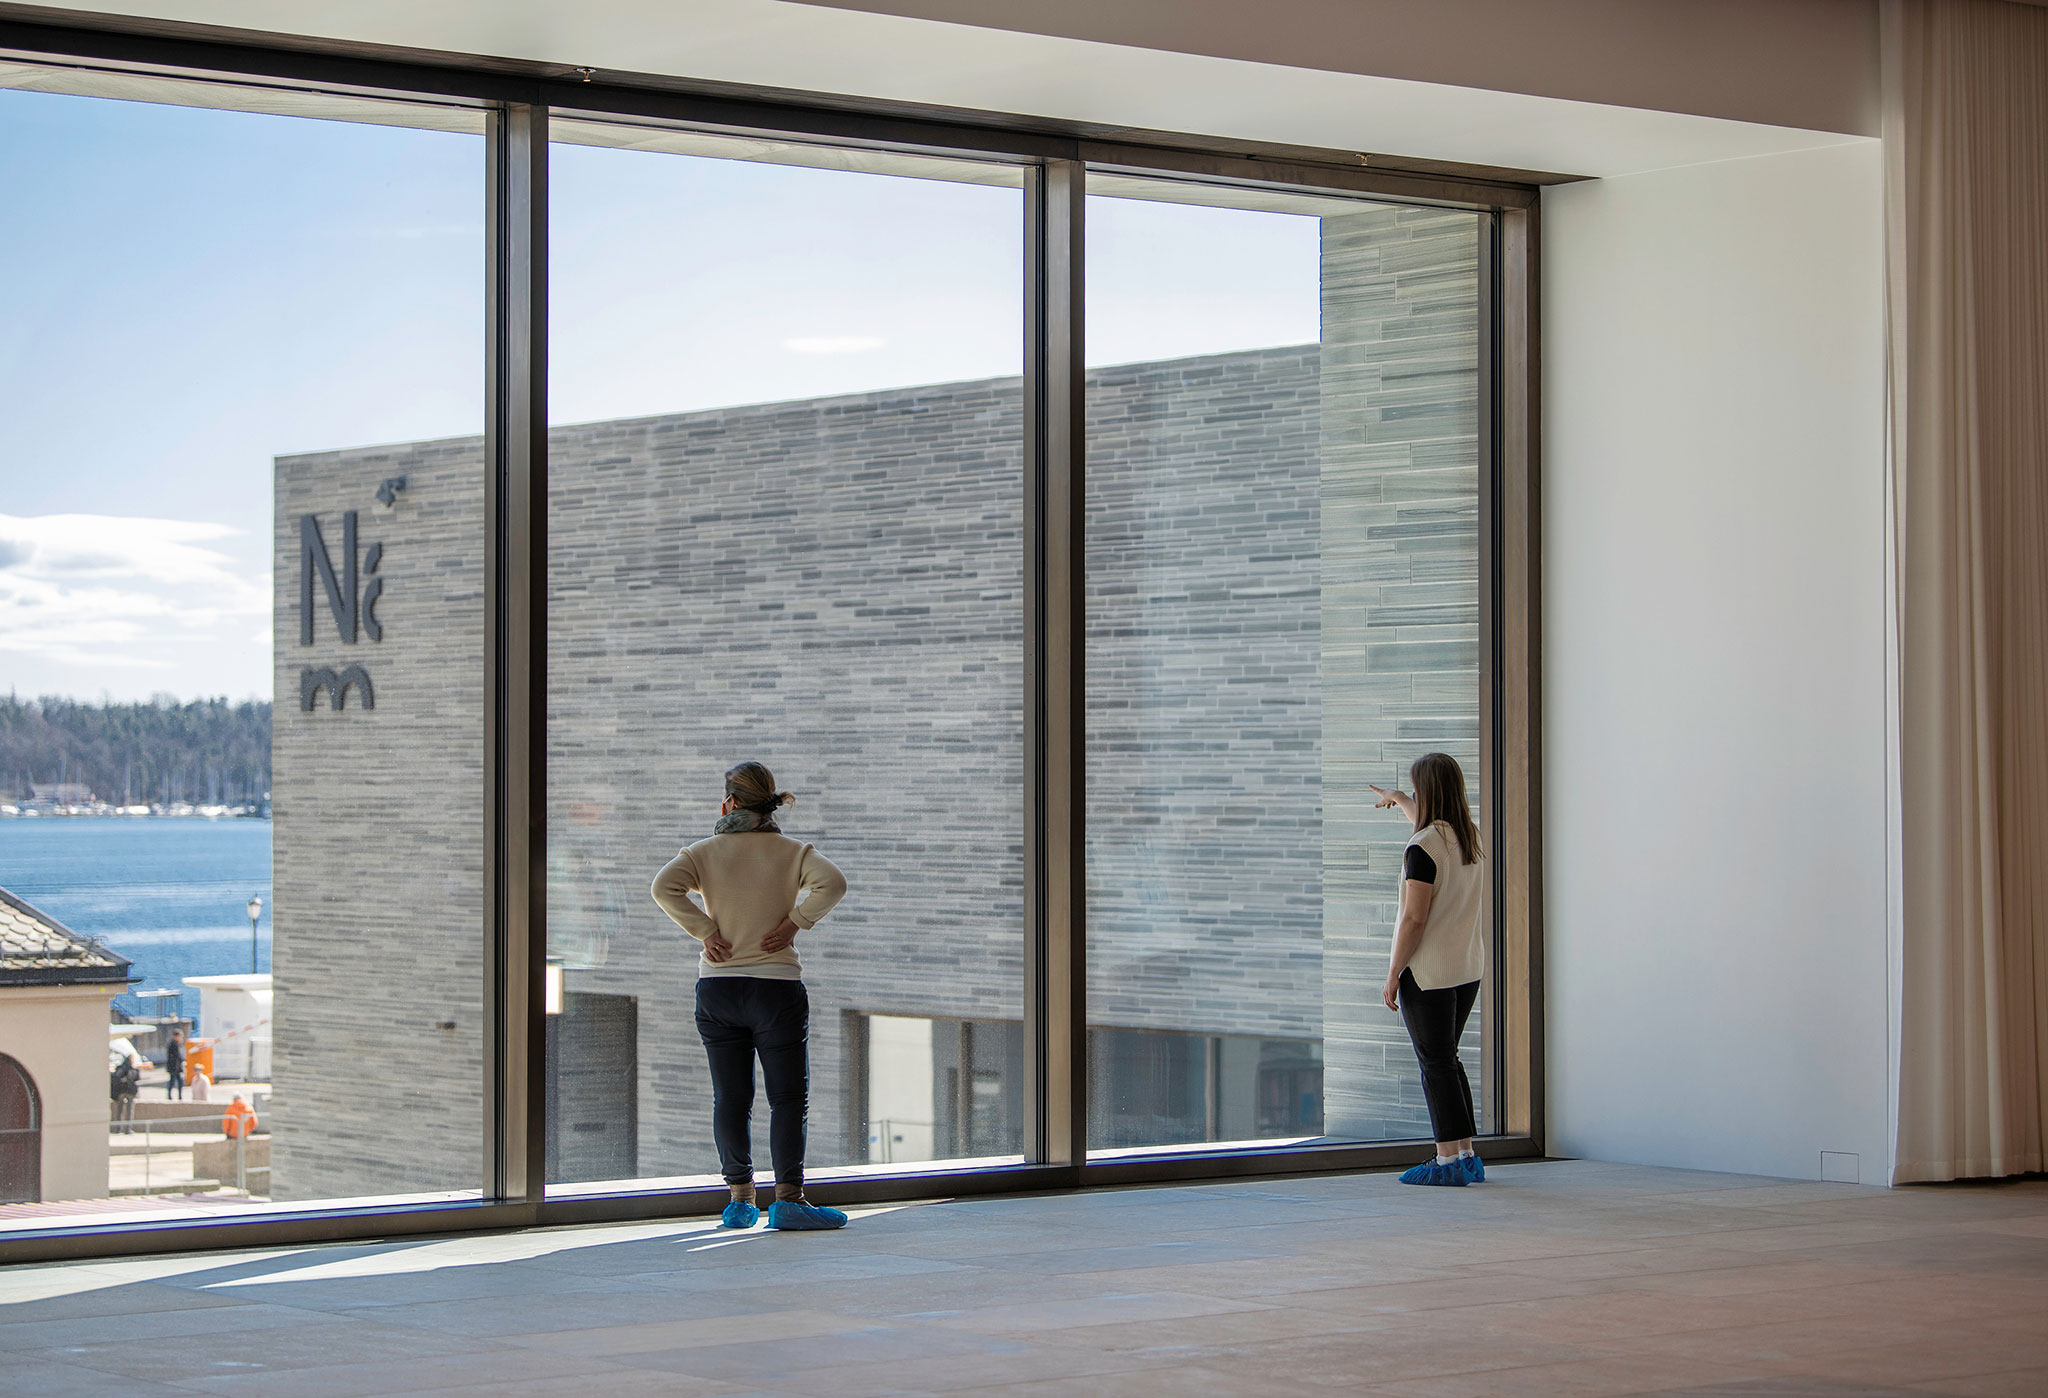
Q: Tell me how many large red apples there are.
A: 0